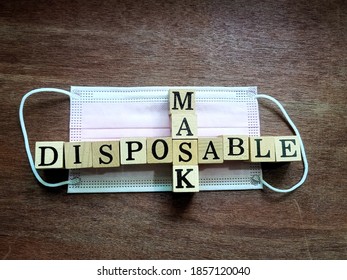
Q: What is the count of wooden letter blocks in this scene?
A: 13